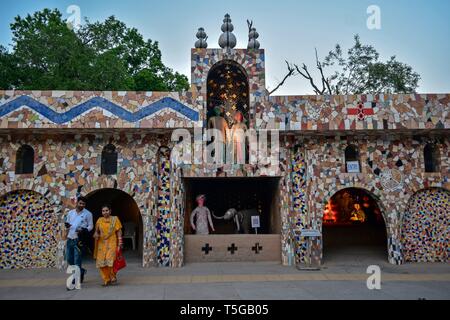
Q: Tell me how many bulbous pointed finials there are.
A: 3